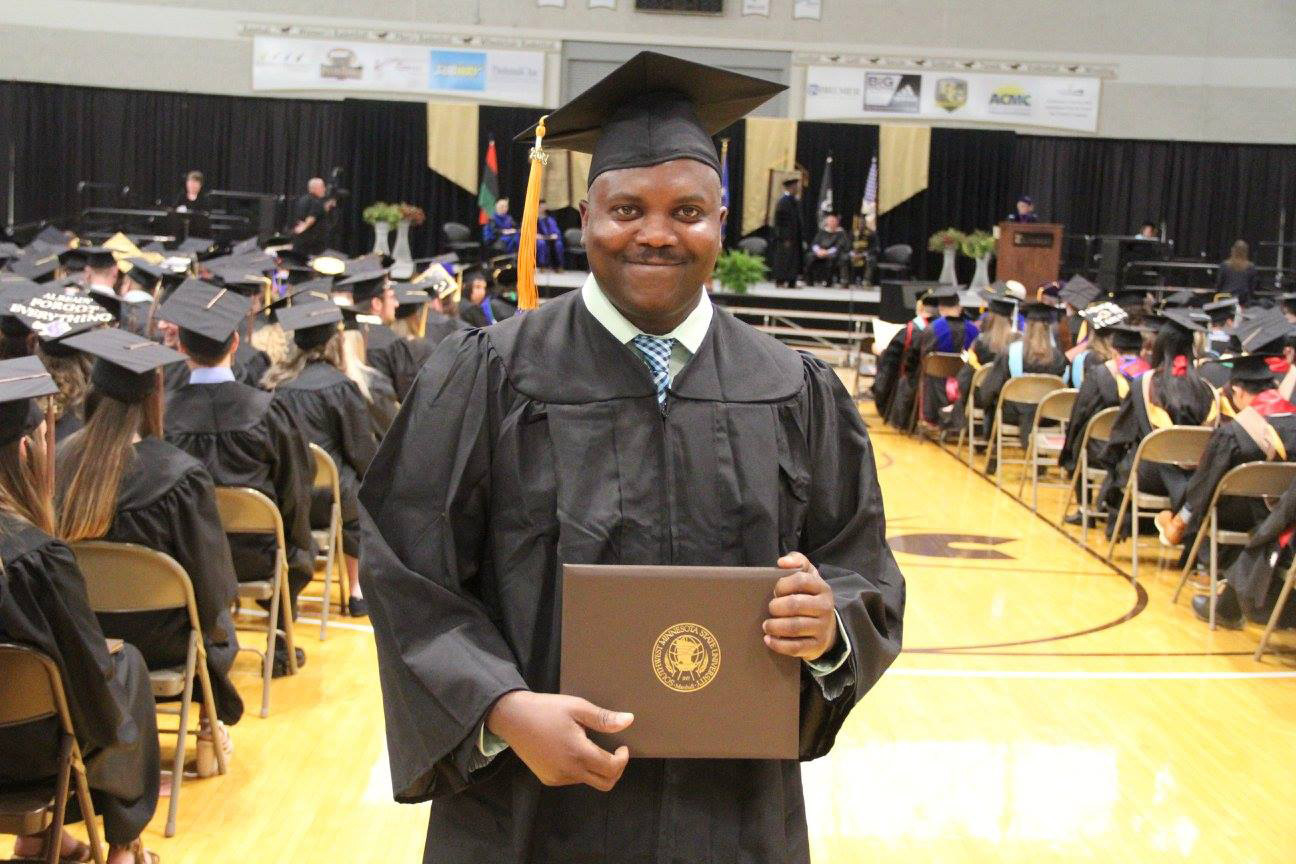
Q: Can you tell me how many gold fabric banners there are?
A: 4